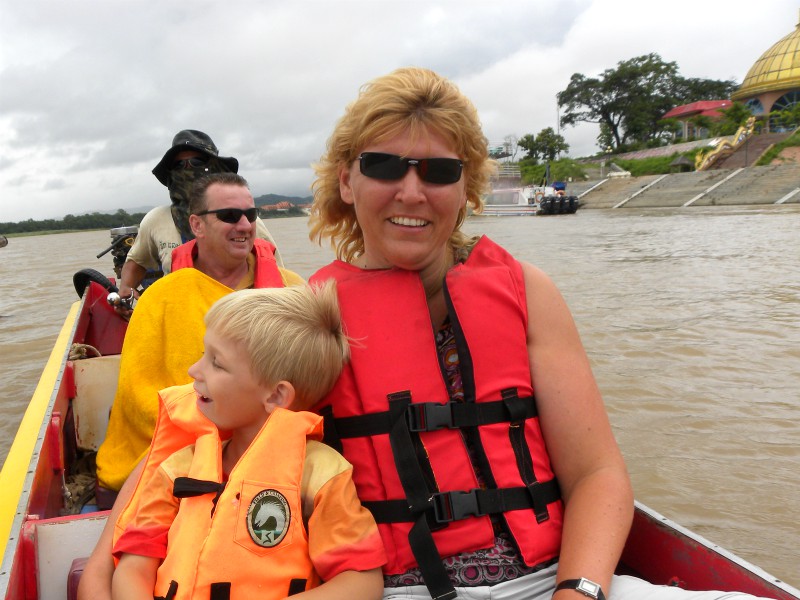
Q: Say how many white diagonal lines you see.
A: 4